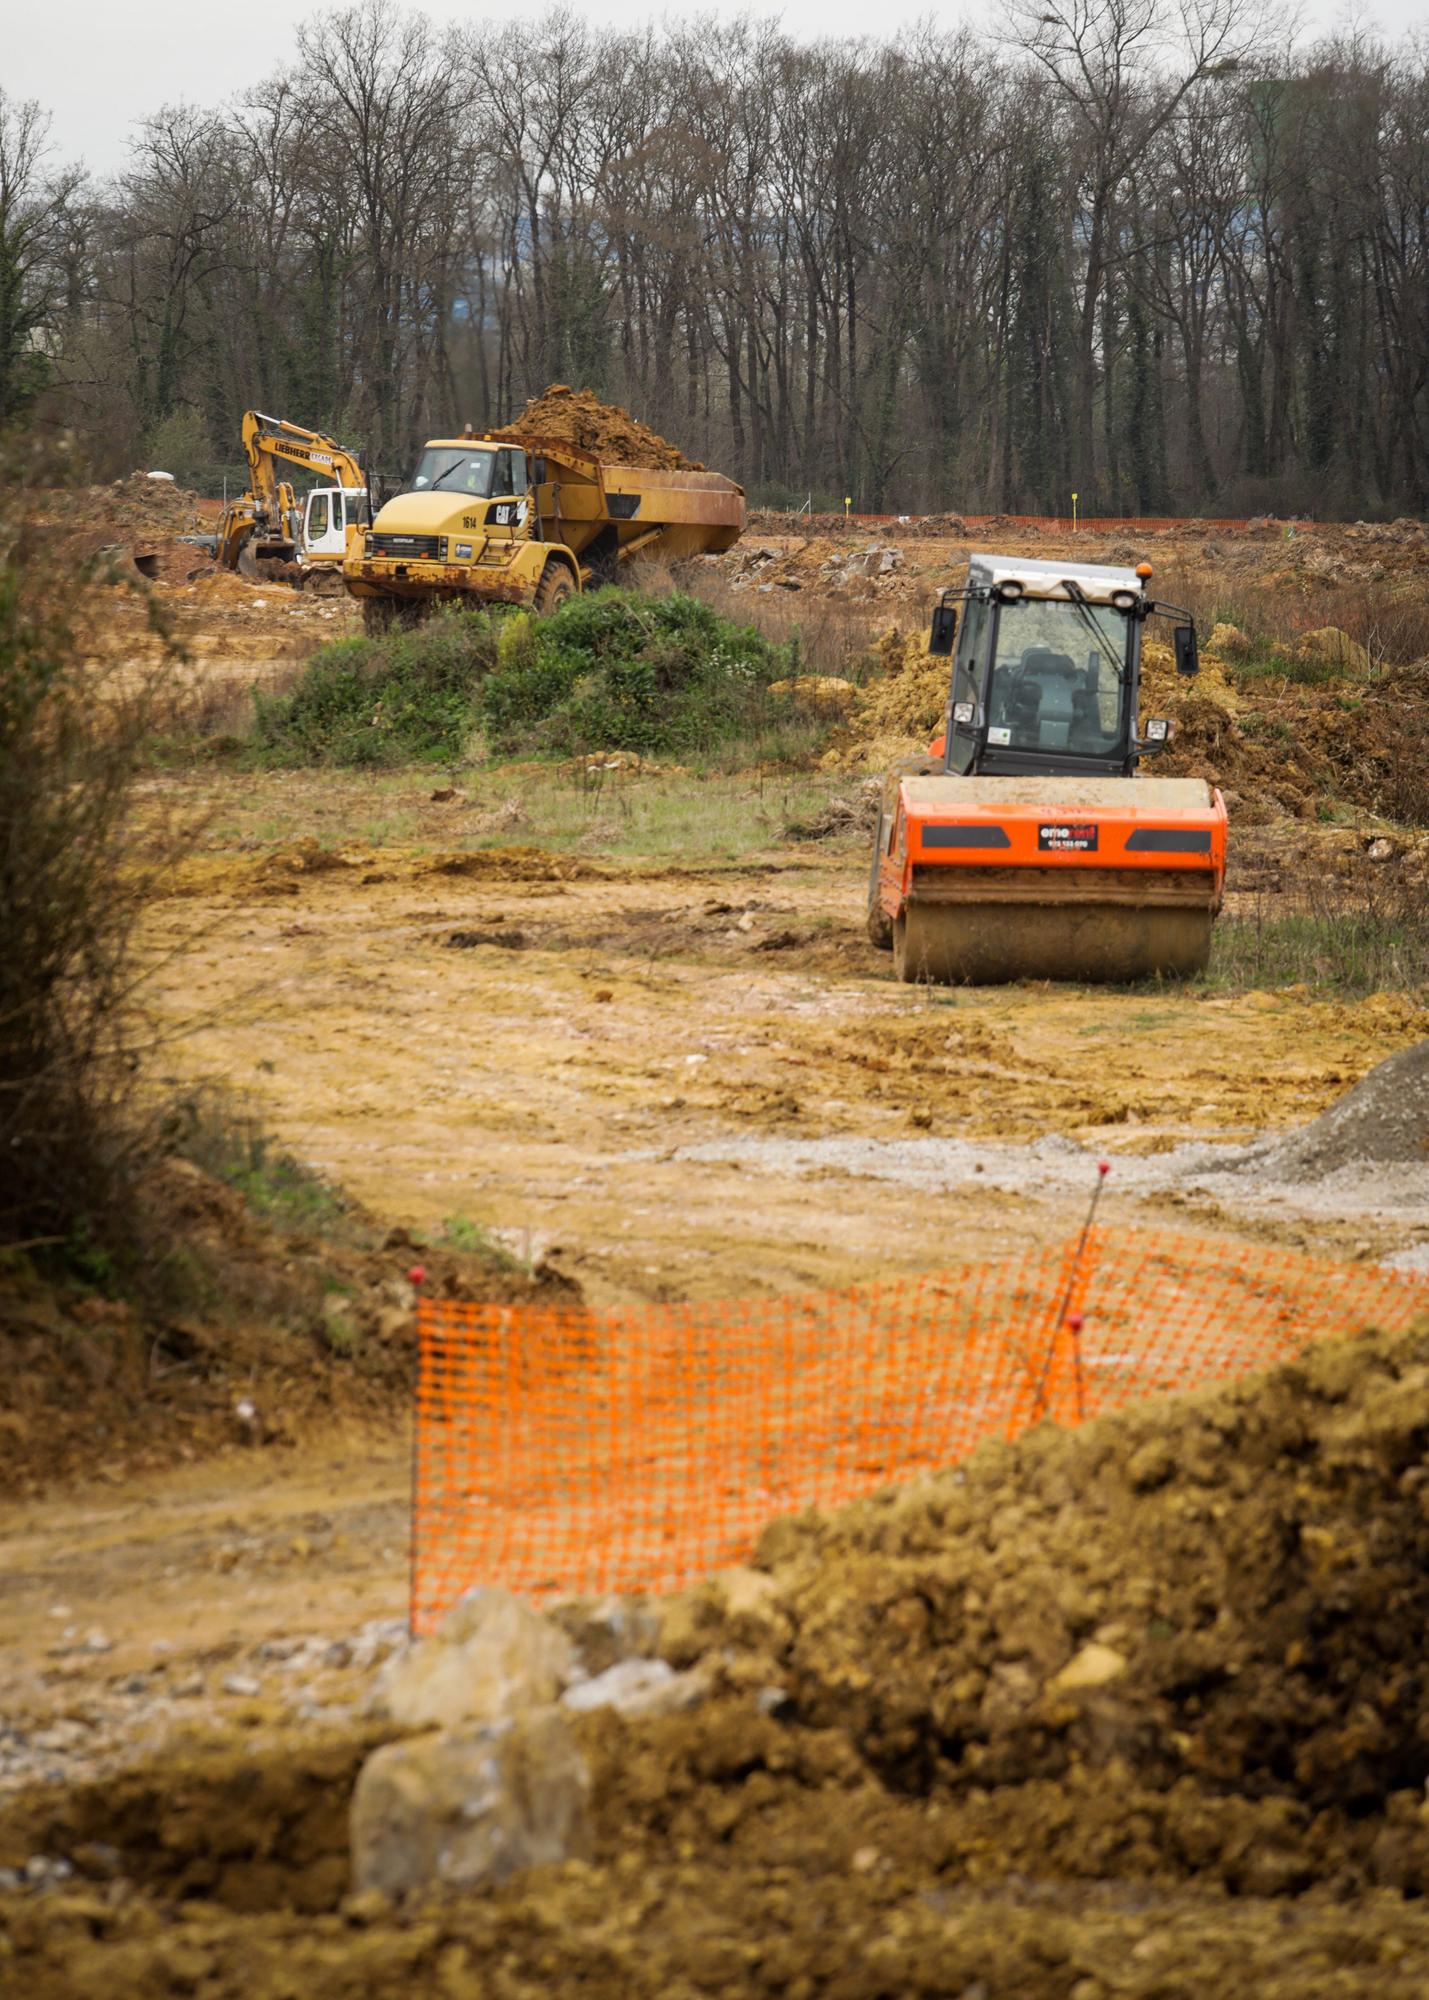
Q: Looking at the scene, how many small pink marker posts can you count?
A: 3